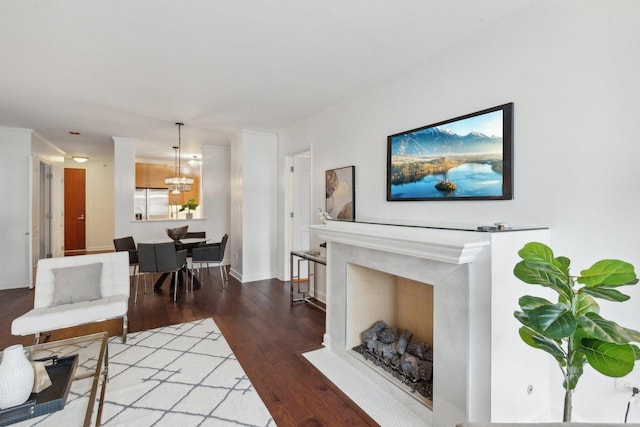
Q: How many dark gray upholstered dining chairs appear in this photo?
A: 4